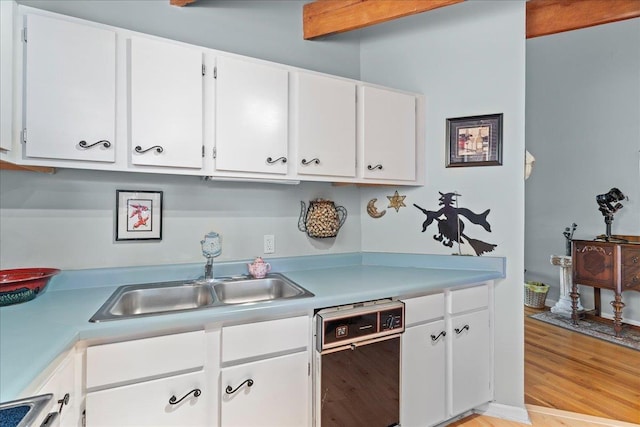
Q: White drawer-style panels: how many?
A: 4